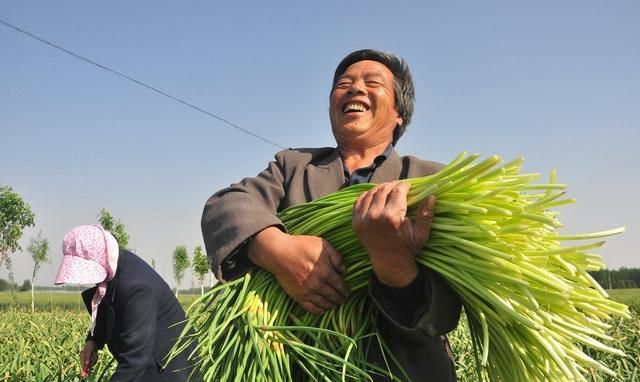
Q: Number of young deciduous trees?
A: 5